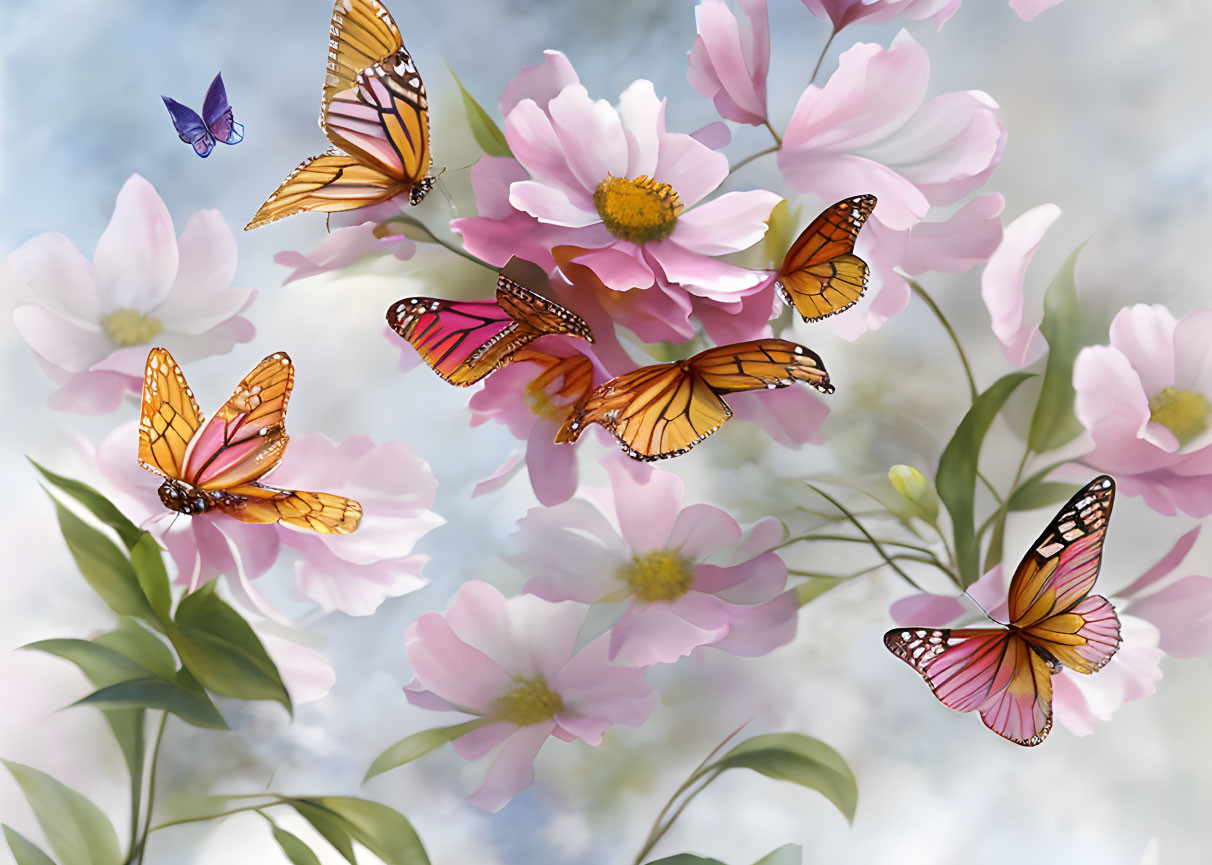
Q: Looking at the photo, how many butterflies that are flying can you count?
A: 7